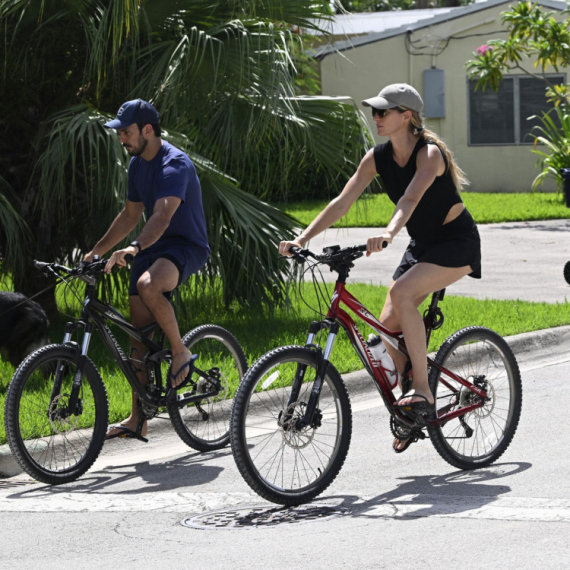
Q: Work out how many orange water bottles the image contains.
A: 0